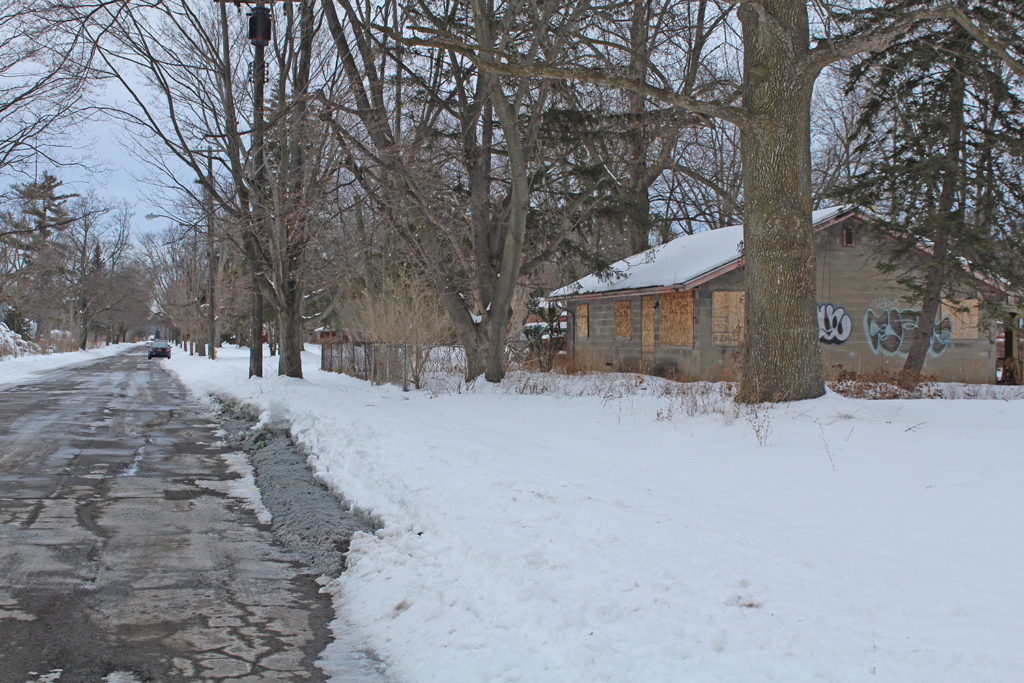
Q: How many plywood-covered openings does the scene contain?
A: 6